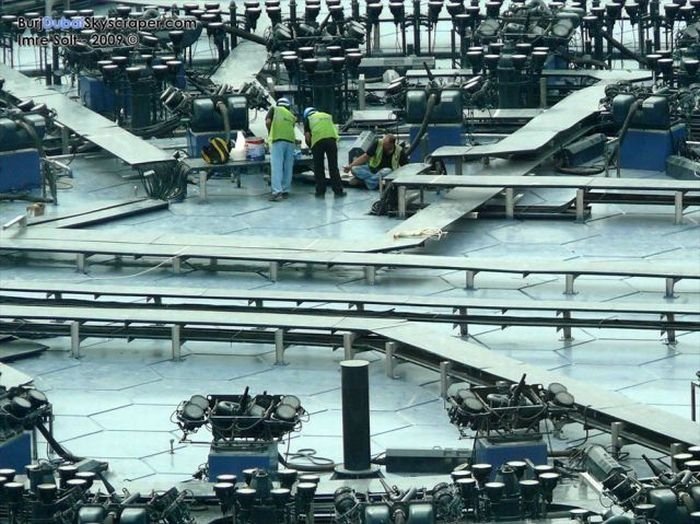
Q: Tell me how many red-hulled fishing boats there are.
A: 0